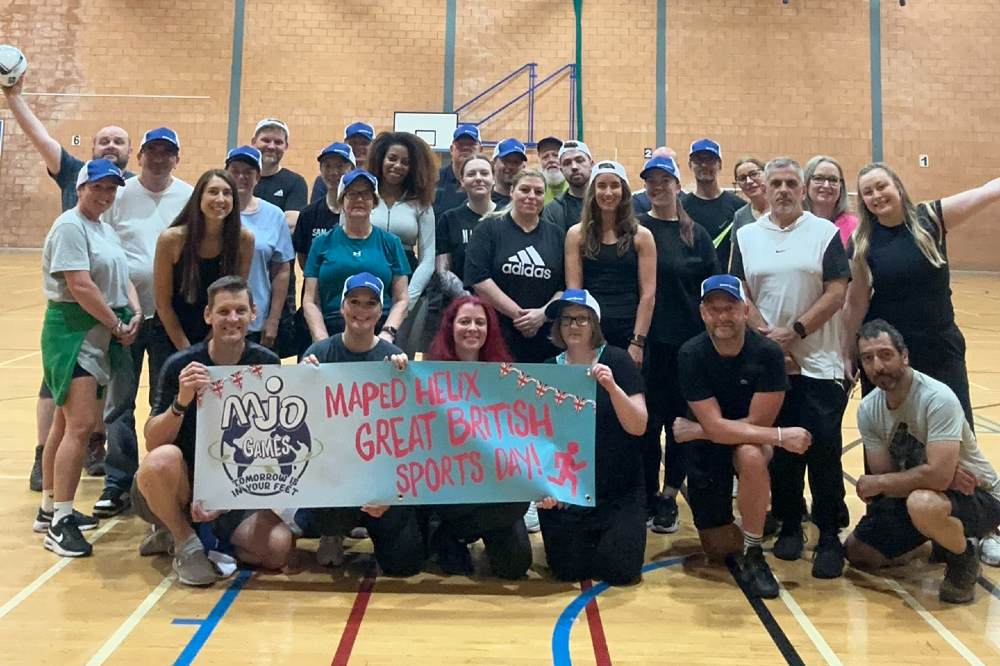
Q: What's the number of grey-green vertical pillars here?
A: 4